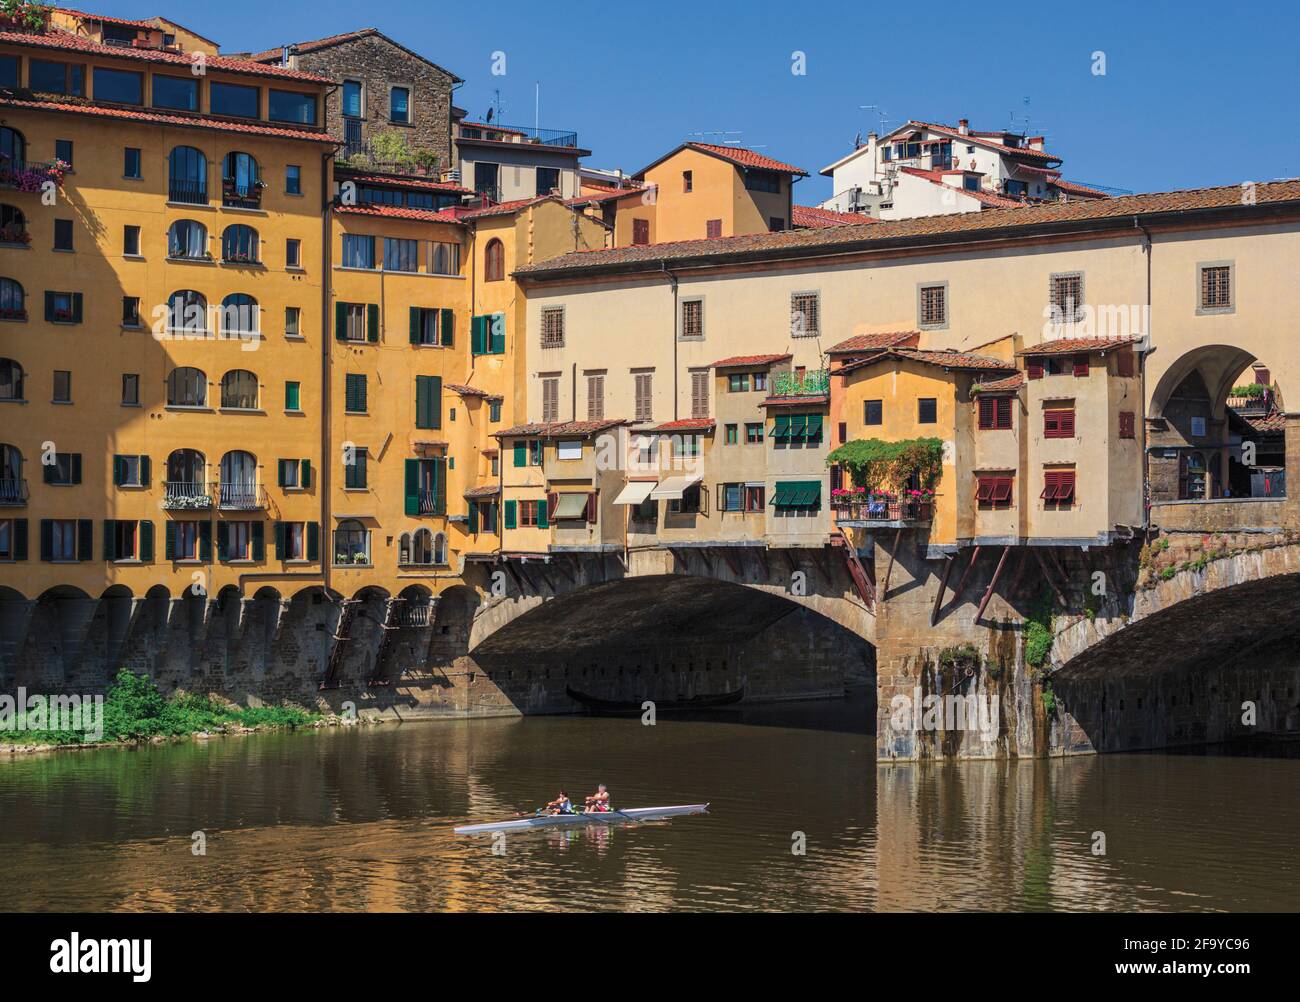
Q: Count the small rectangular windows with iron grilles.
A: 6